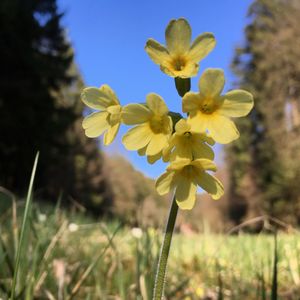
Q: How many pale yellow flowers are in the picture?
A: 6